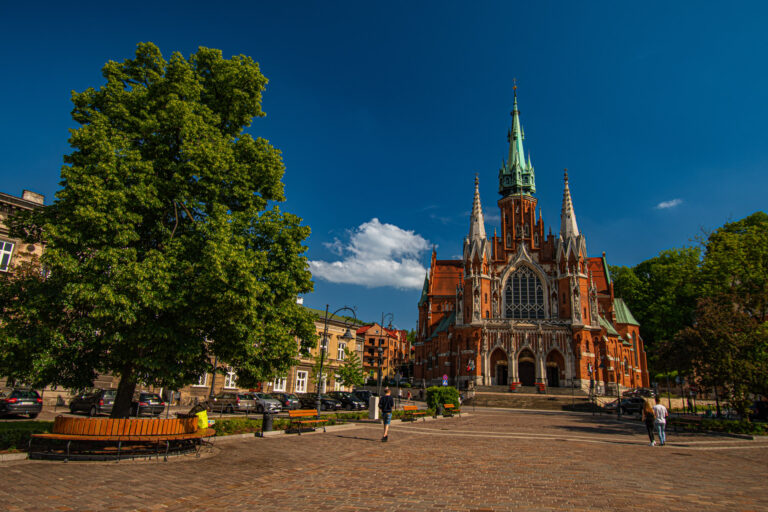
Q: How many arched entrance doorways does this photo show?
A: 3